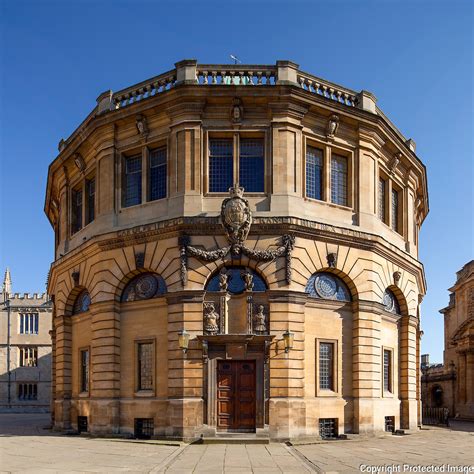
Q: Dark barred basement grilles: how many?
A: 4